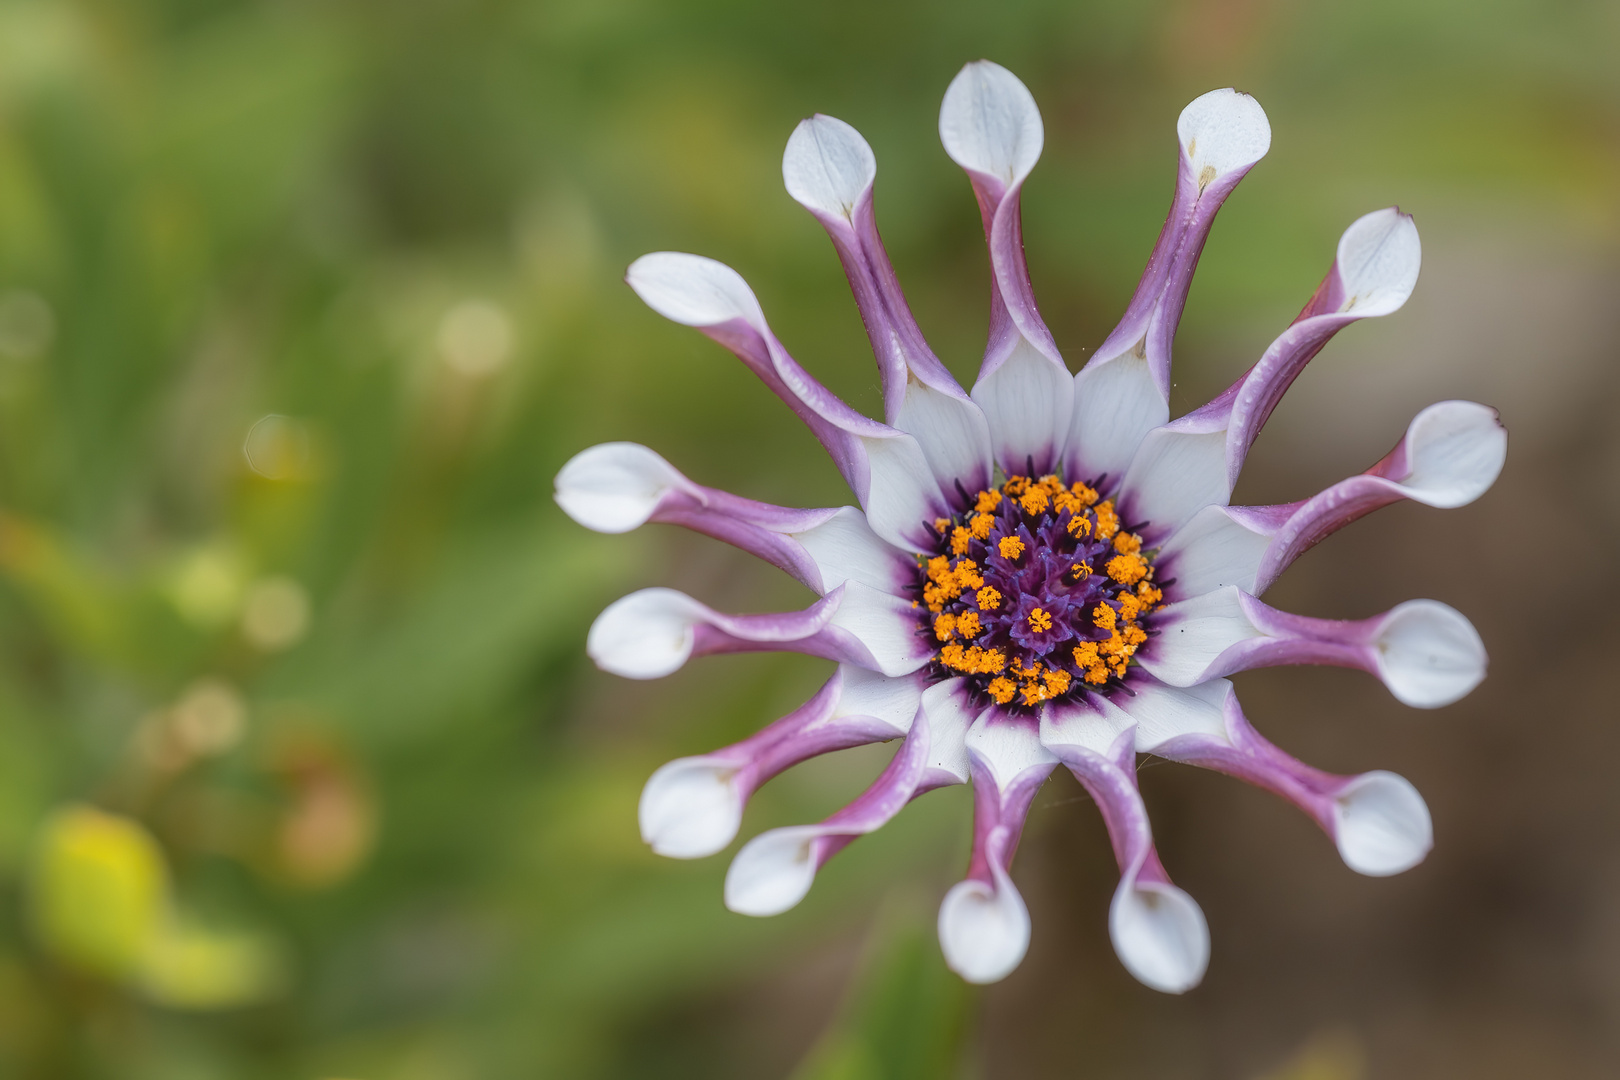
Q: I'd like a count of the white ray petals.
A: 14